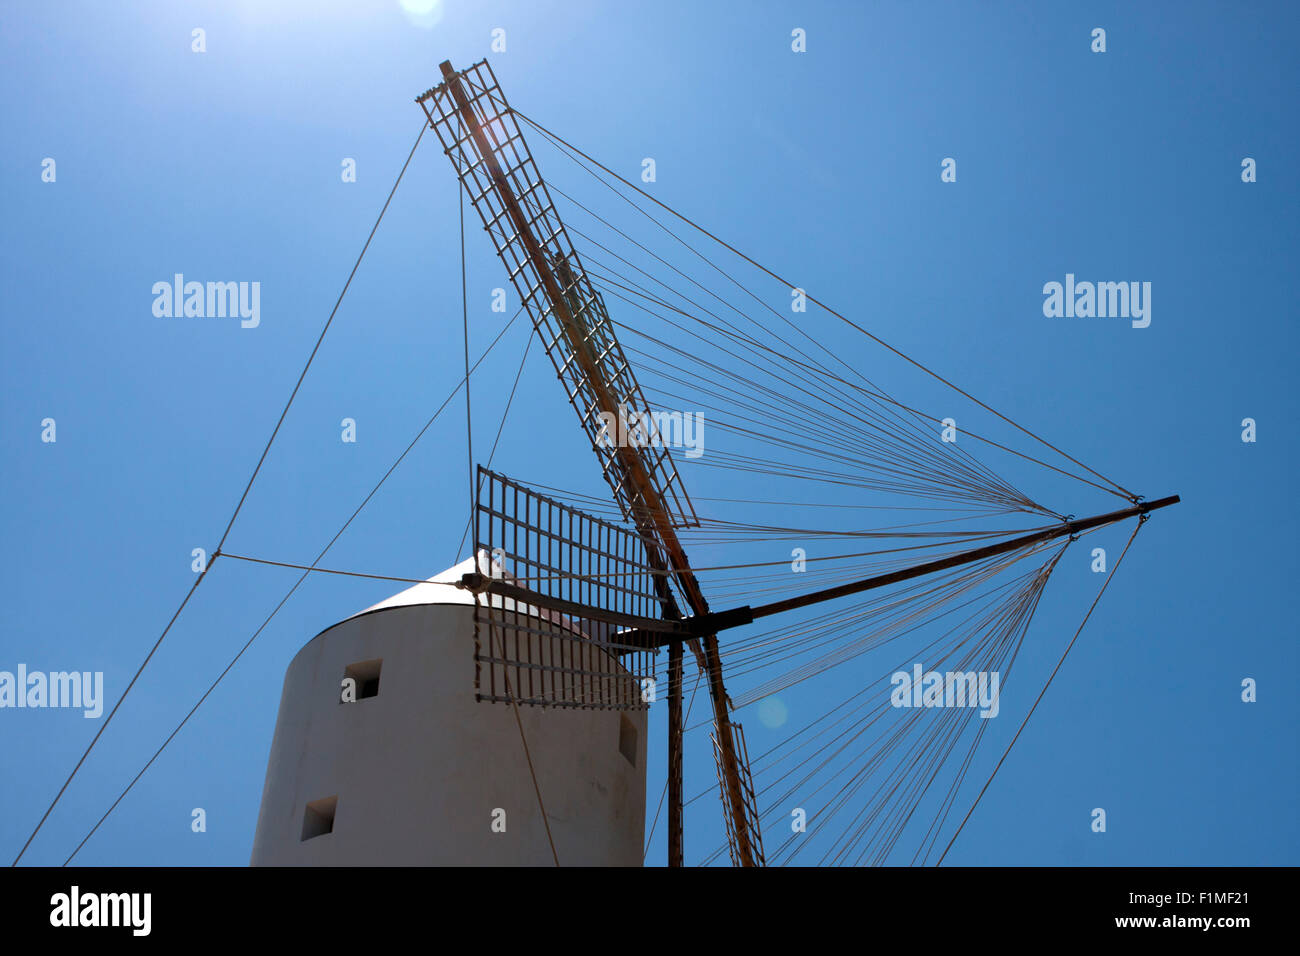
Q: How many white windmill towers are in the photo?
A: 1